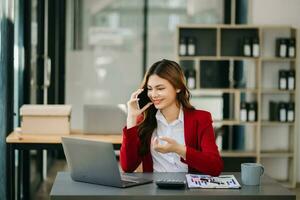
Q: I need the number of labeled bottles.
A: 13